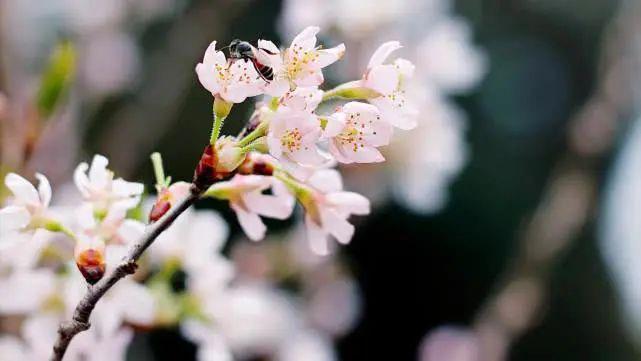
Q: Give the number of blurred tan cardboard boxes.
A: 0